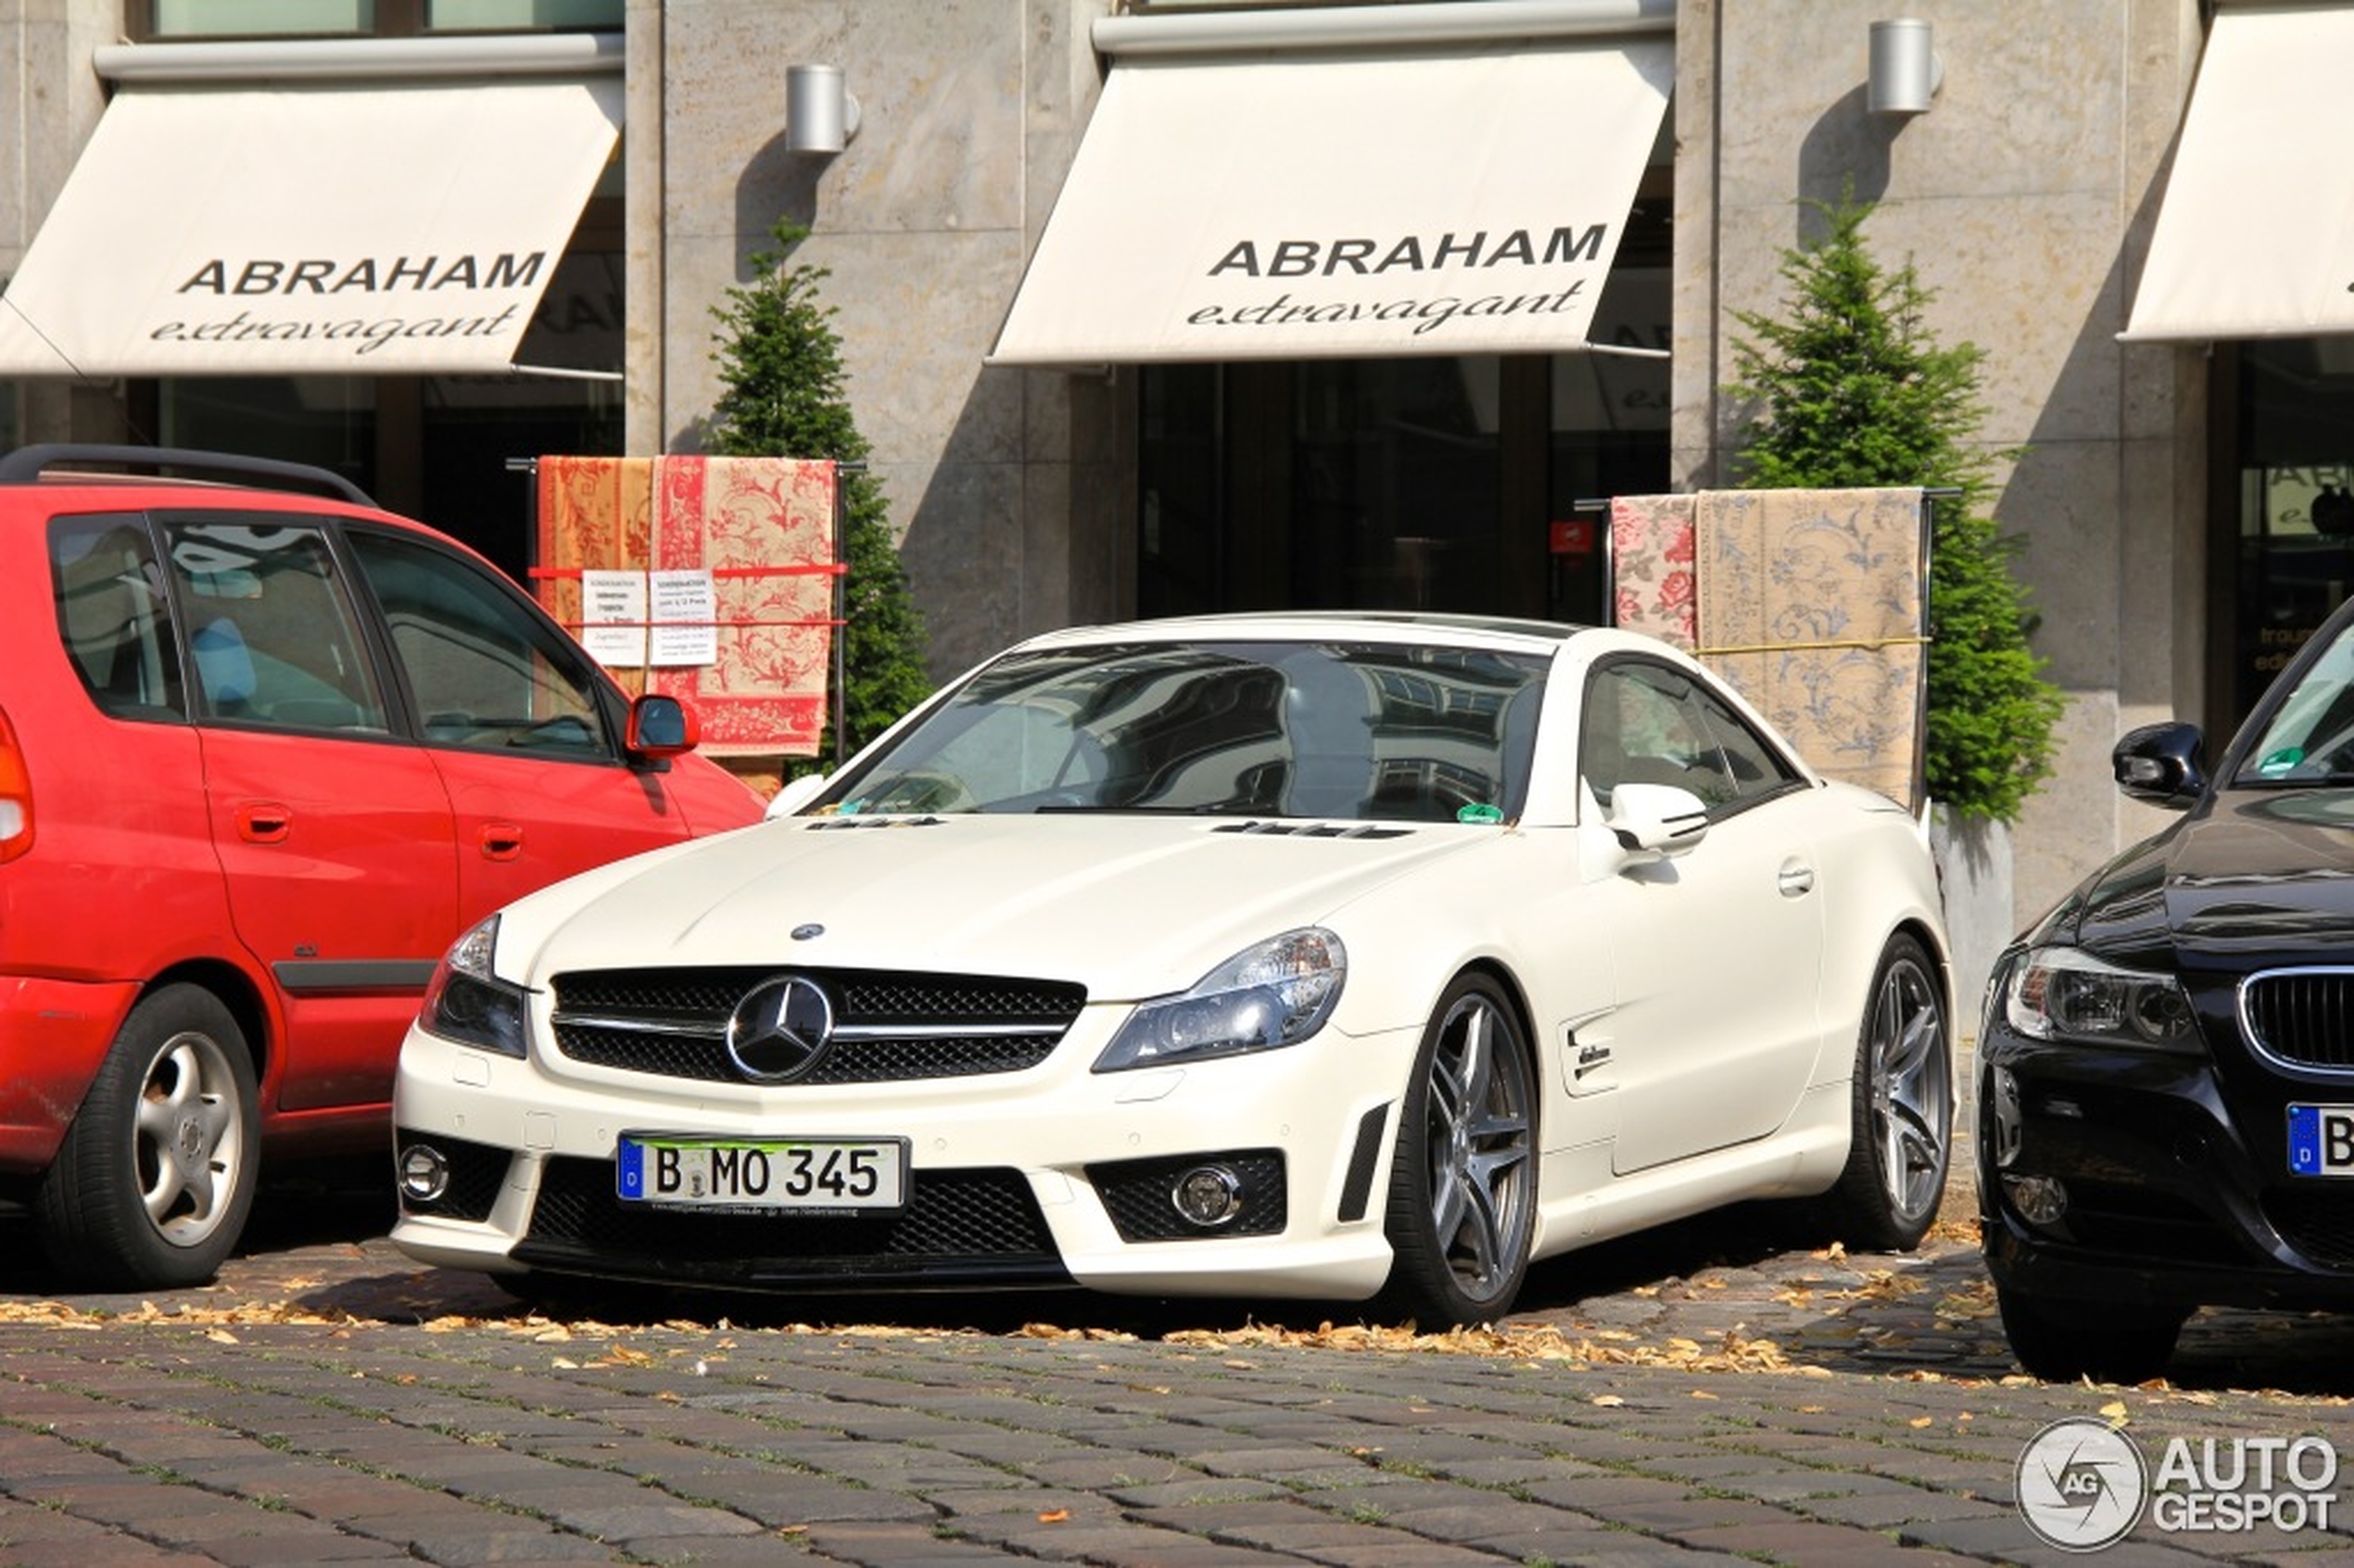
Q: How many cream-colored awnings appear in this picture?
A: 3